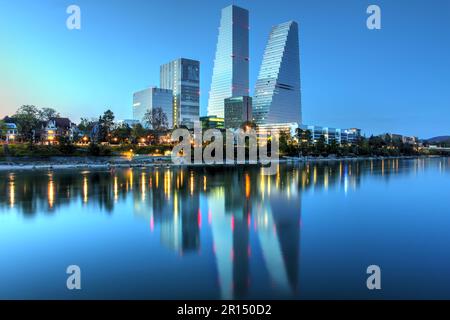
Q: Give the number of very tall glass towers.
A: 2